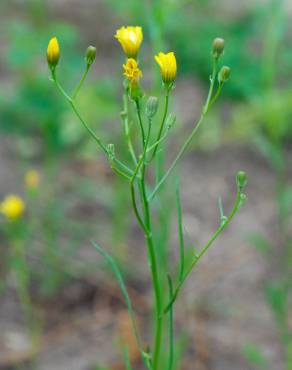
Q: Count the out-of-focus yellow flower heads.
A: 2